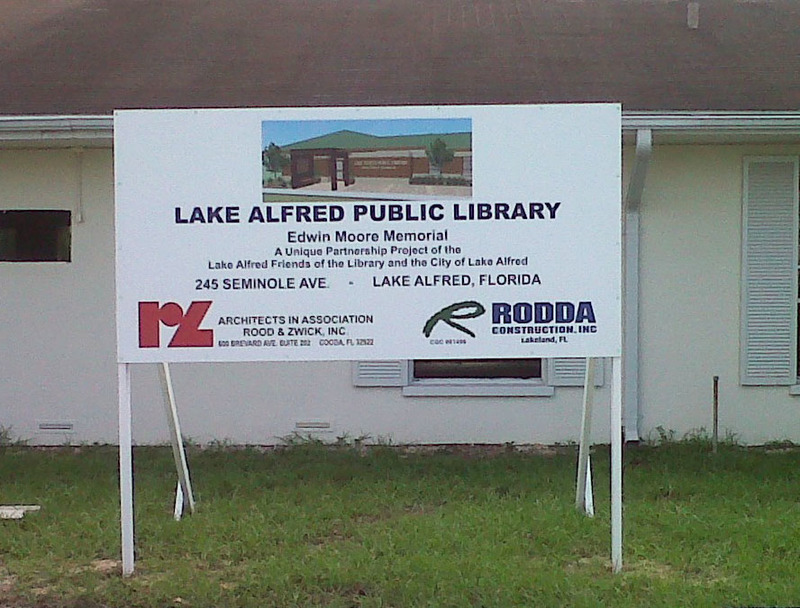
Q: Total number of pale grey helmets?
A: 0